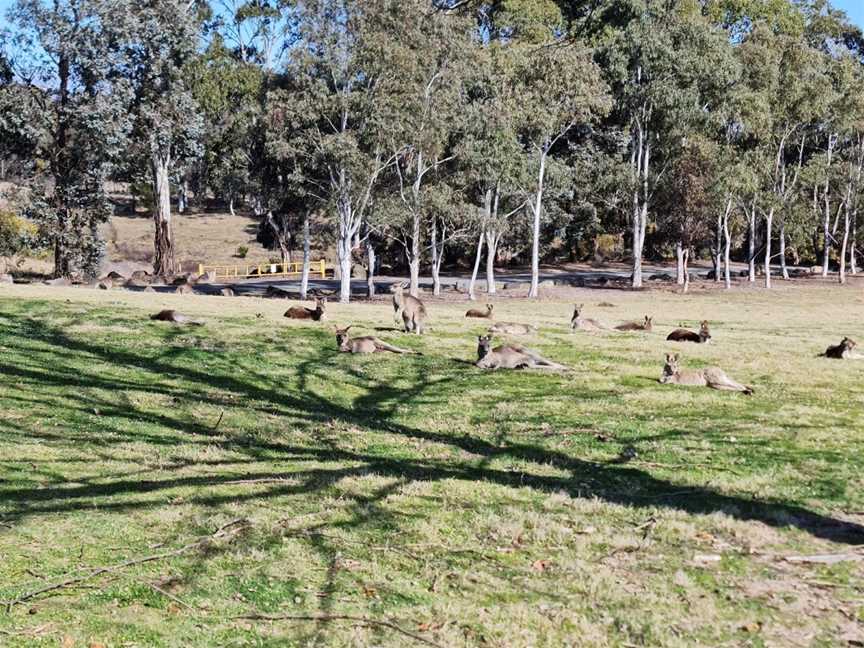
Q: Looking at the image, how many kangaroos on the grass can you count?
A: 12